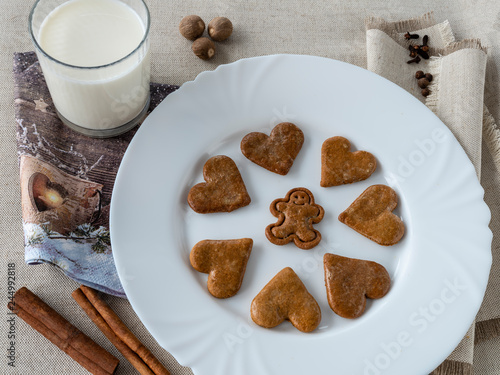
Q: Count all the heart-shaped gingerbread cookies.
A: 7